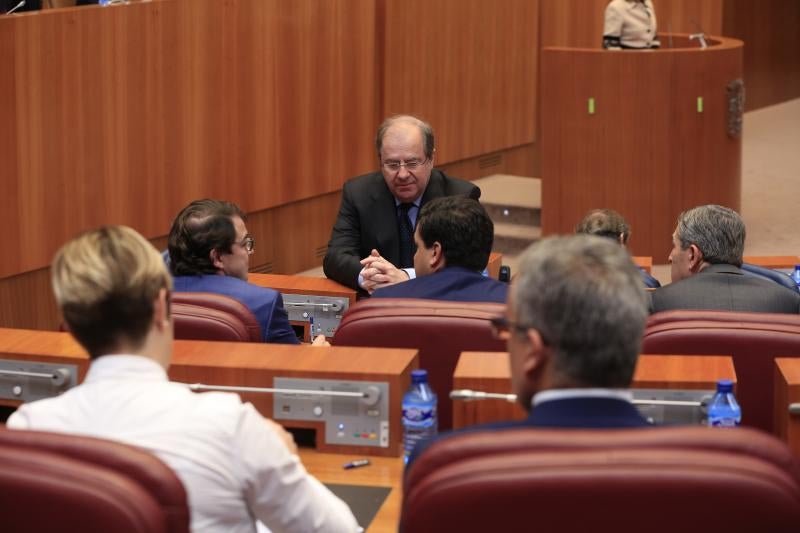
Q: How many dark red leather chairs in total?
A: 5